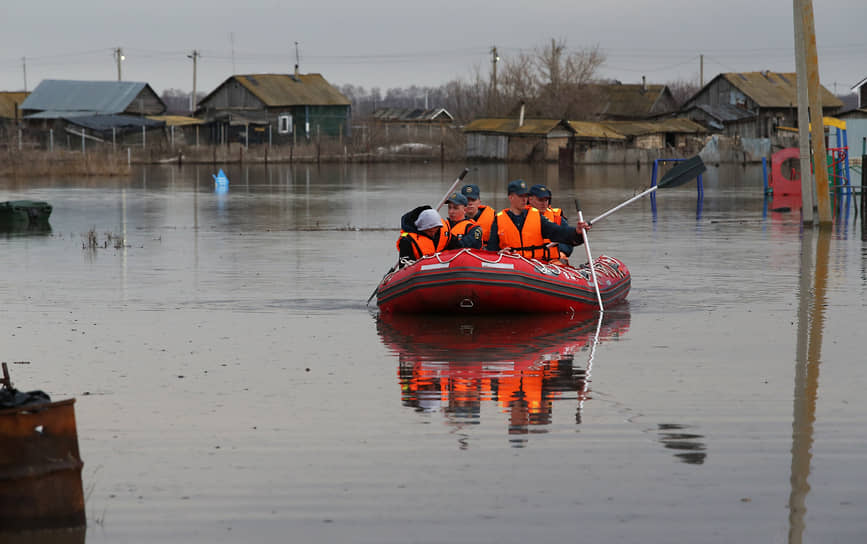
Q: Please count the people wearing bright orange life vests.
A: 5